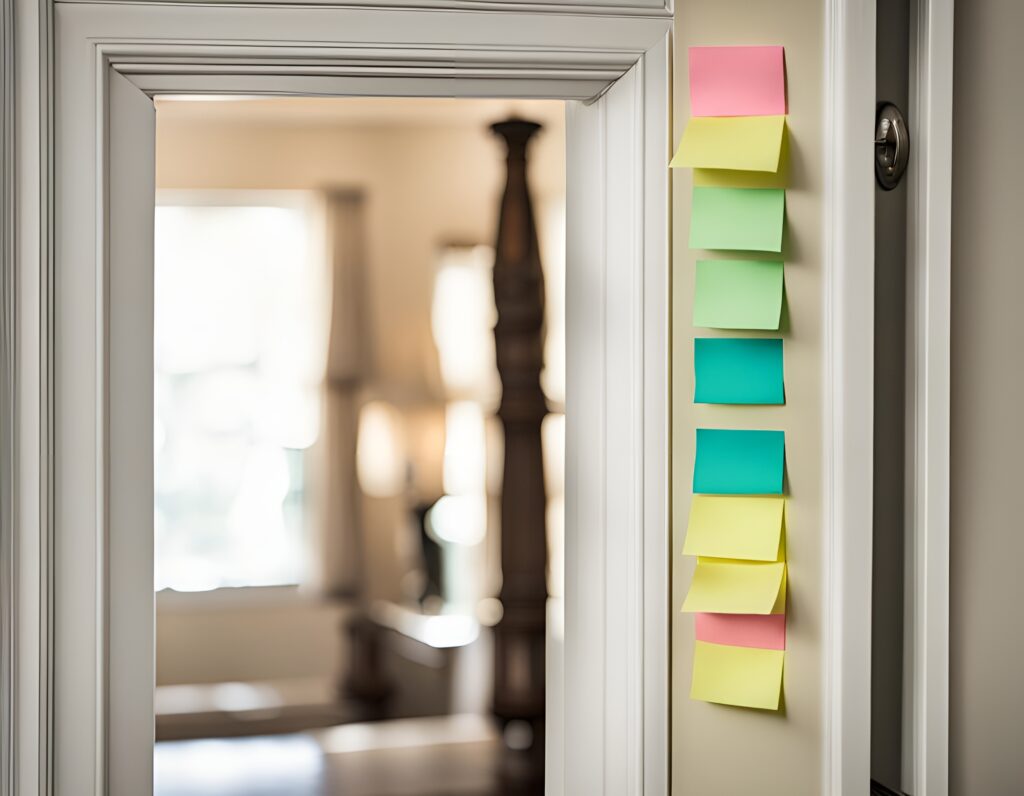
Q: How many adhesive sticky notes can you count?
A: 10